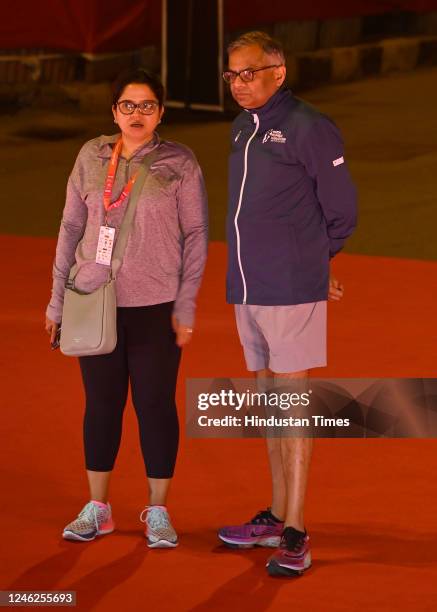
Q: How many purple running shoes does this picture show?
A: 2